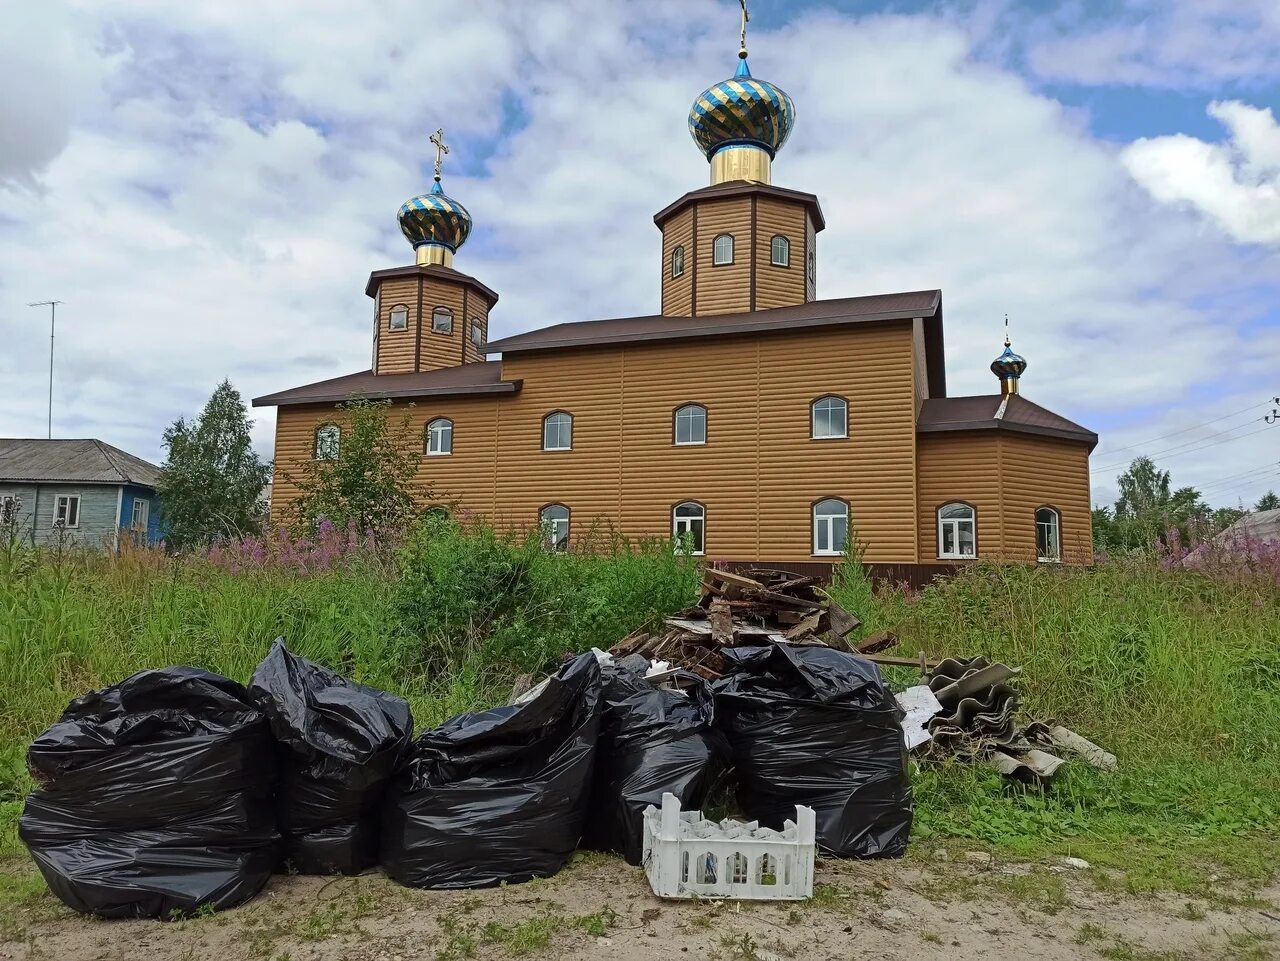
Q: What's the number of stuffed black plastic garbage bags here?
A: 5